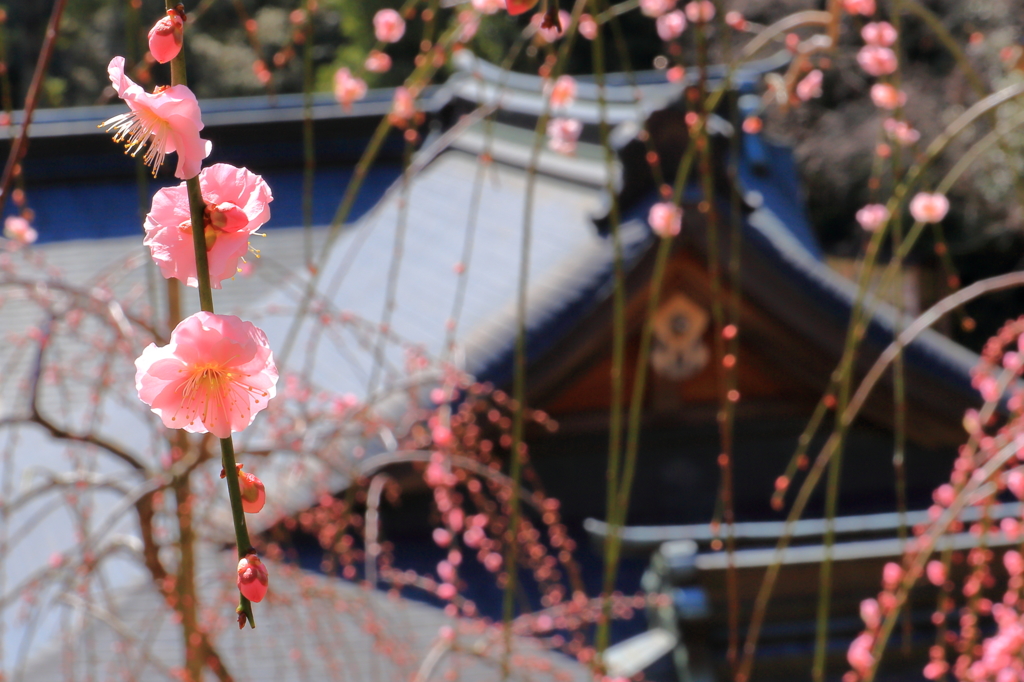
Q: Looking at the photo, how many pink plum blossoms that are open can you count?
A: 3